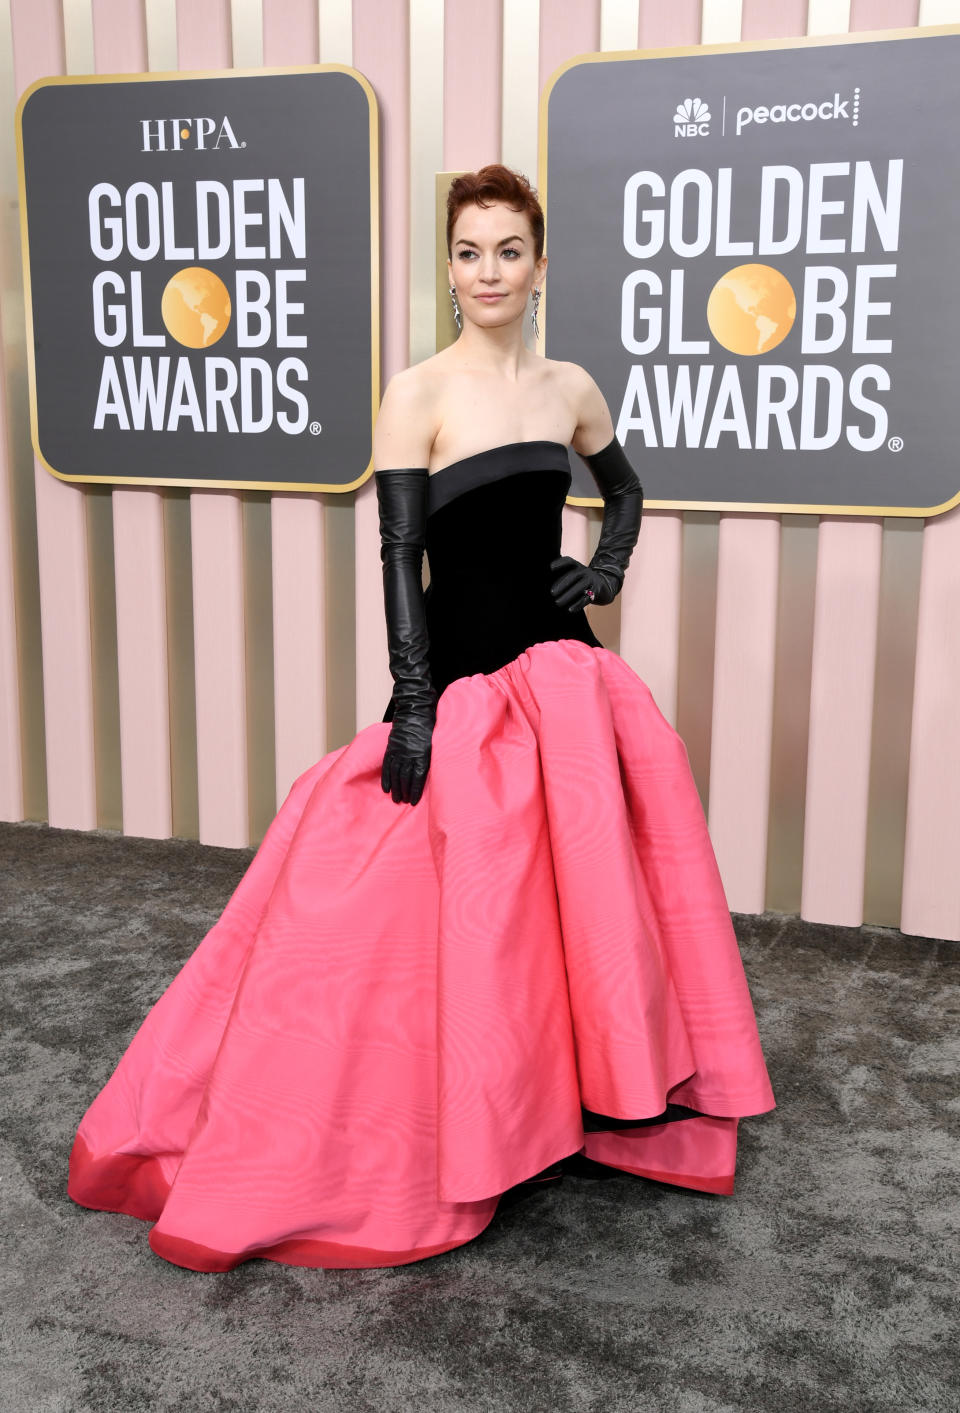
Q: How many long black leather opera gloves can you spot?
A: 2